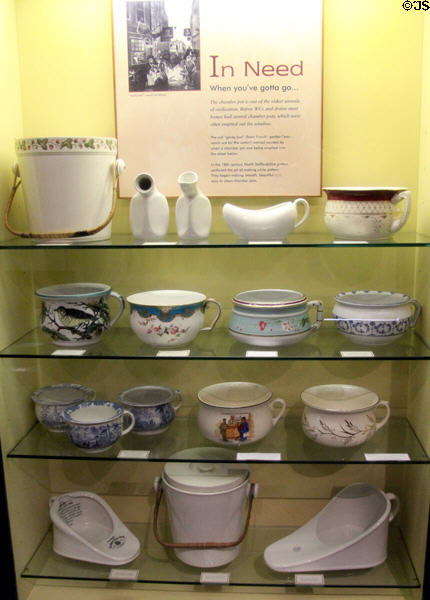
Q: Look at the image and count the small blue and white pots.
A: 3